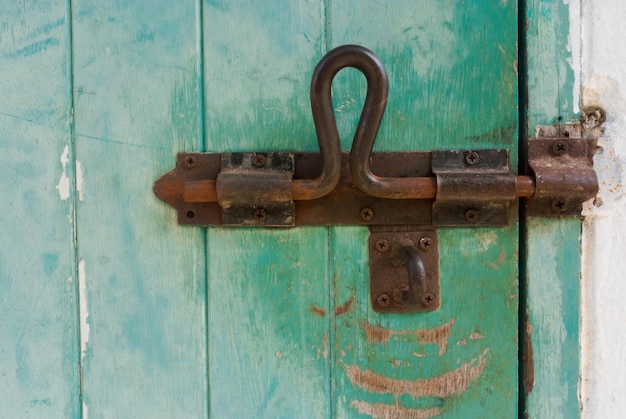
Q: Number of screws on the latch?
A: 12